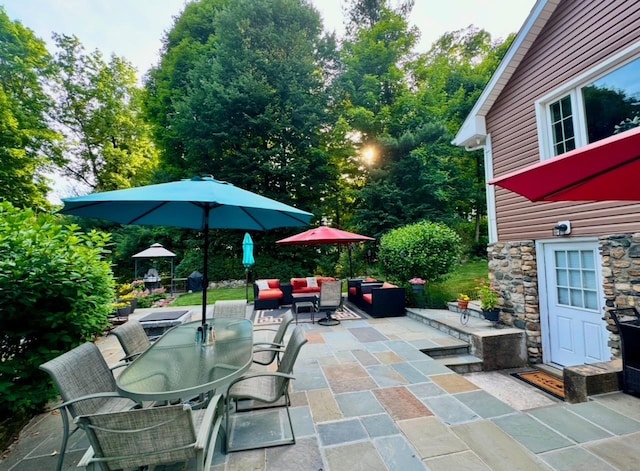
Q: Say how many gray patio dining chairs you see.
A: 6